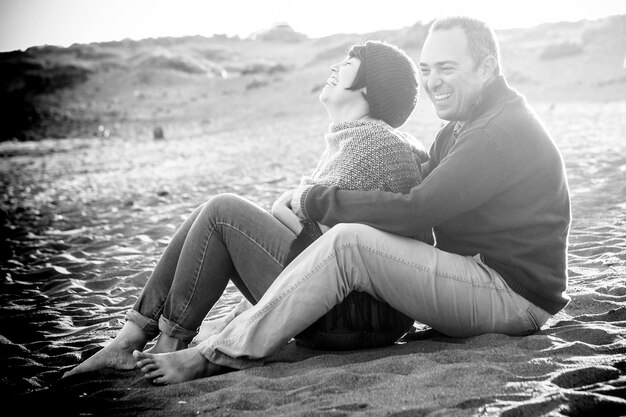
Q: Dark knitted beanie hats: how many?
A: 1